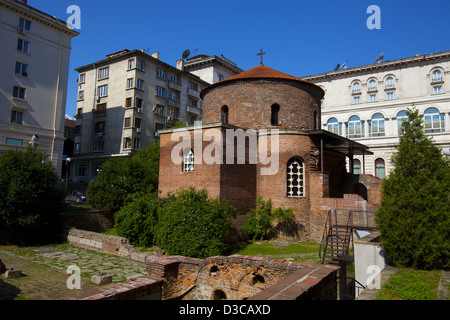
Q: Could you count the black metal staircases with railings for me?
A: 1